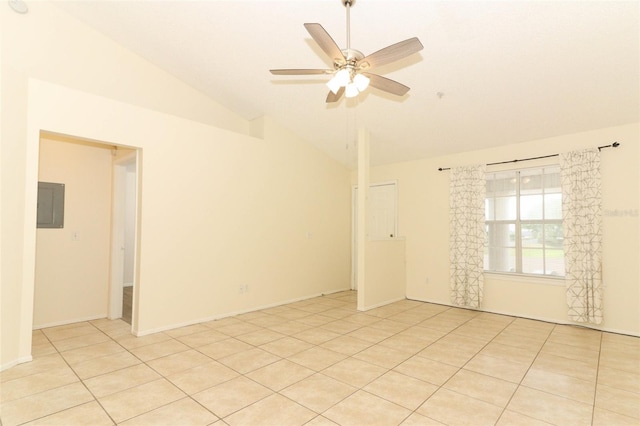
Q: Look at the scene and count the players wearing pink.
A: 0